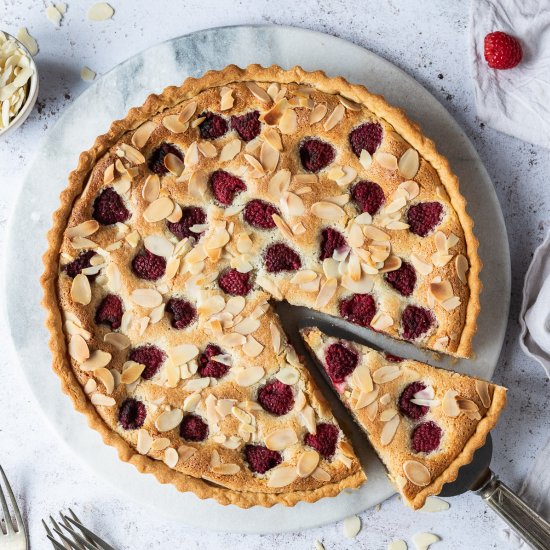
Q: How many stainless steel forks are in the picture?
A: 3